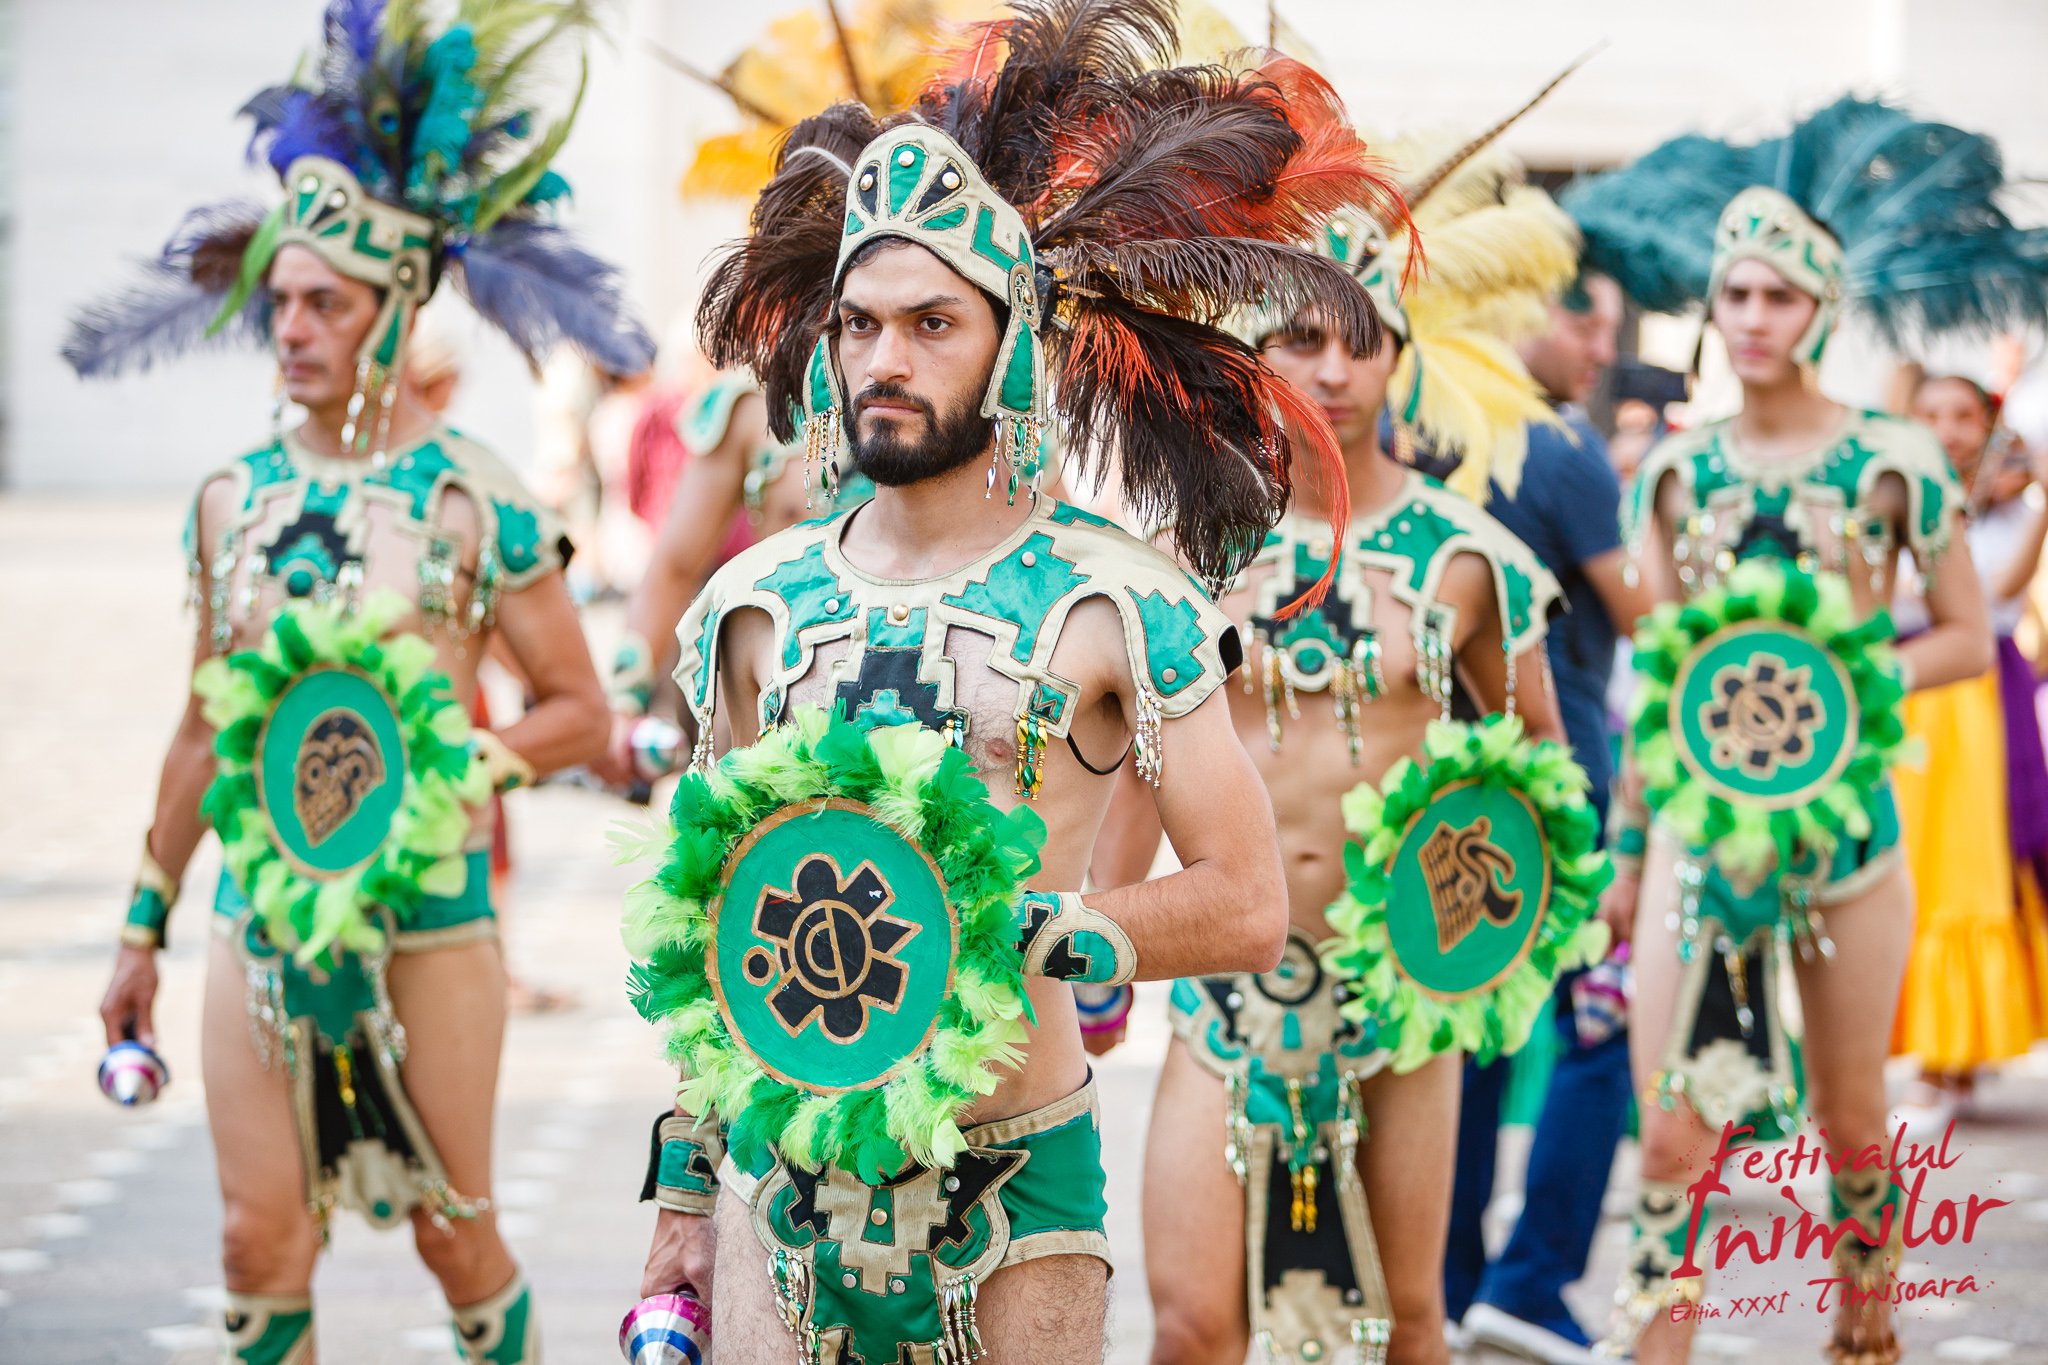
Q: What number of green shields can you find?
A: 4